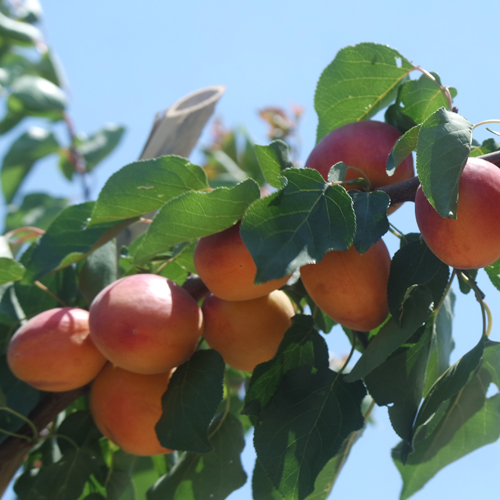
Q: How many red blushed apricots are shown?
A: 8